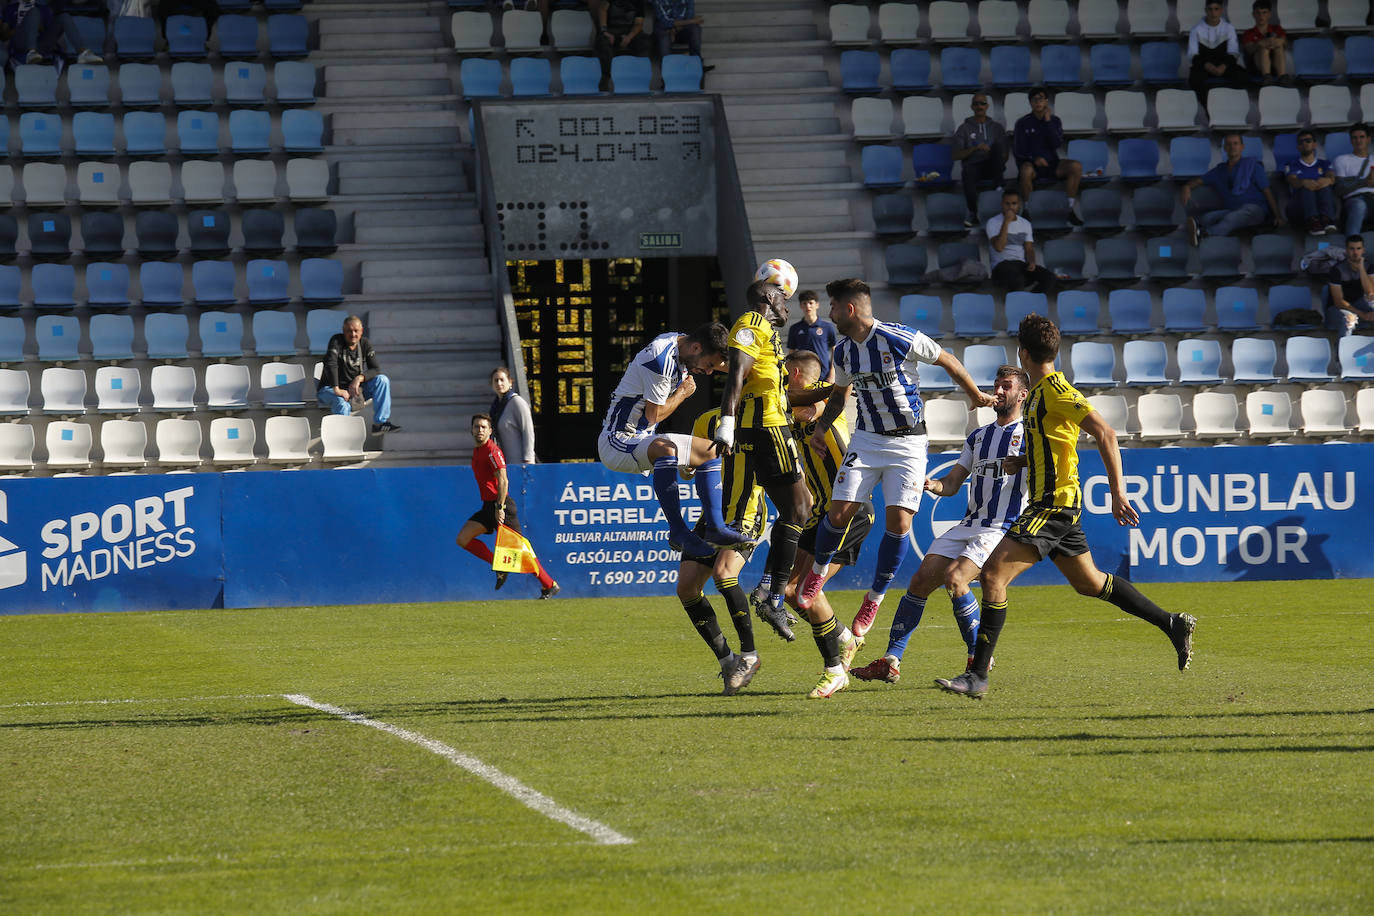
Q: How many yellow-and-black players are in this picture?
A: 4